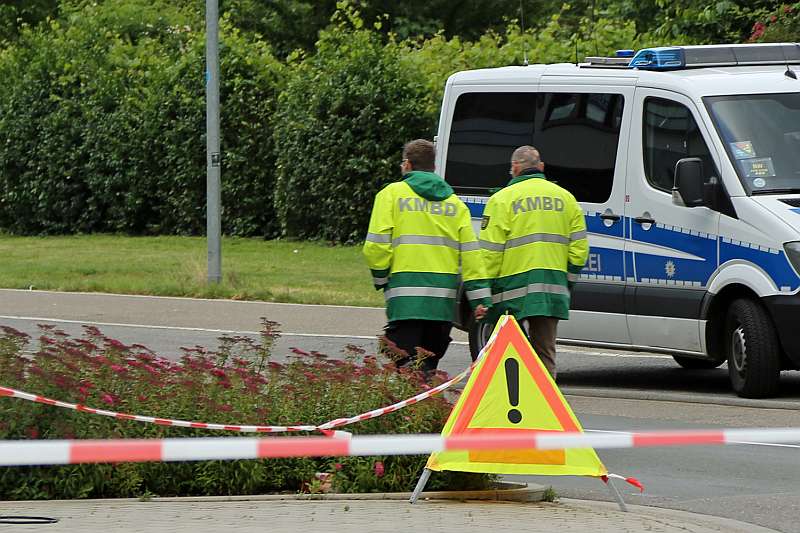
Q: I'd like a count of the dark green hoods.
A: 1